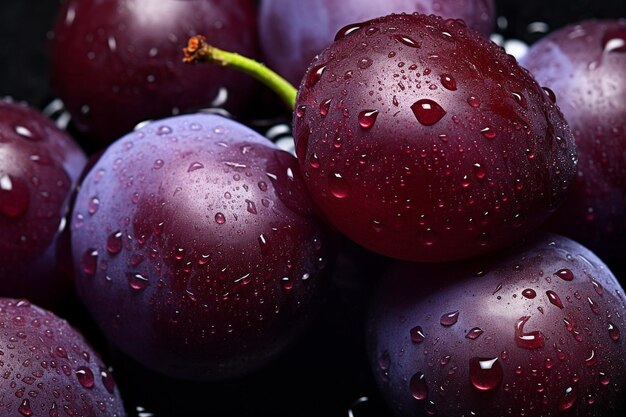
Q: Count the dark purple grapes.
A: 8